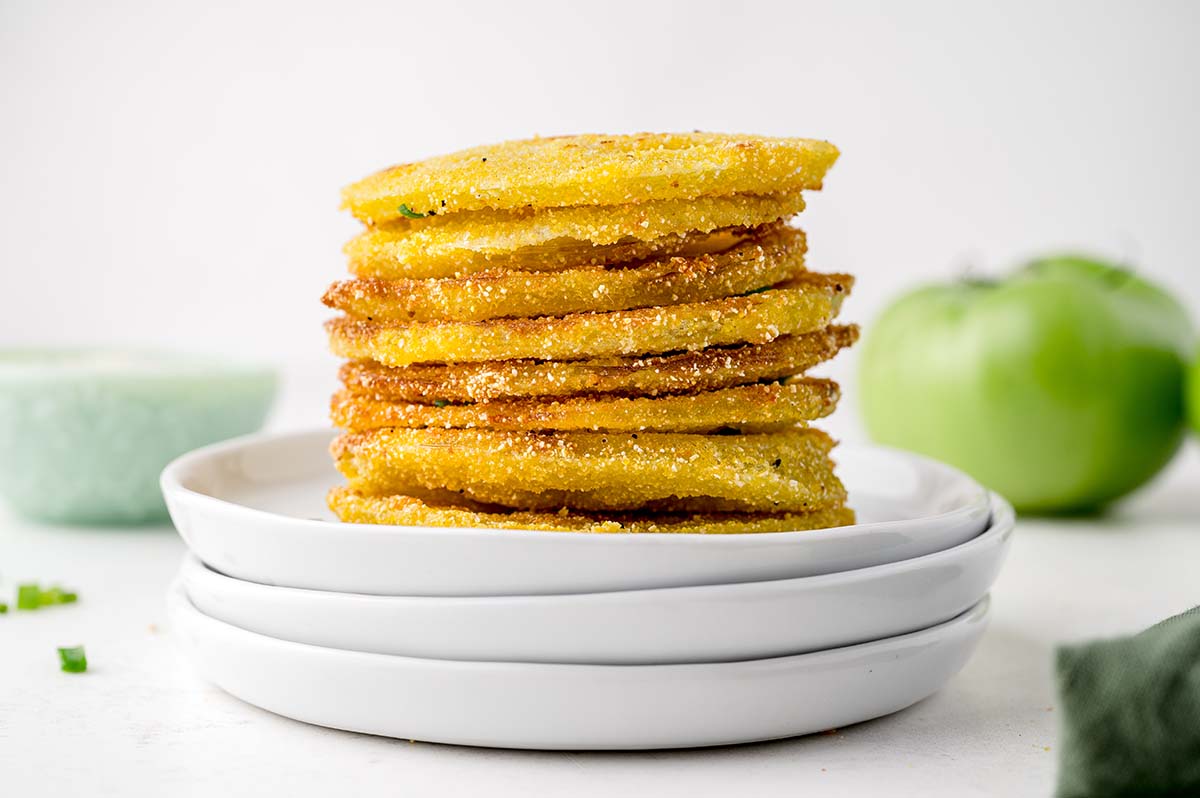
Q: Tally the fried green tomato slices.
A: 8